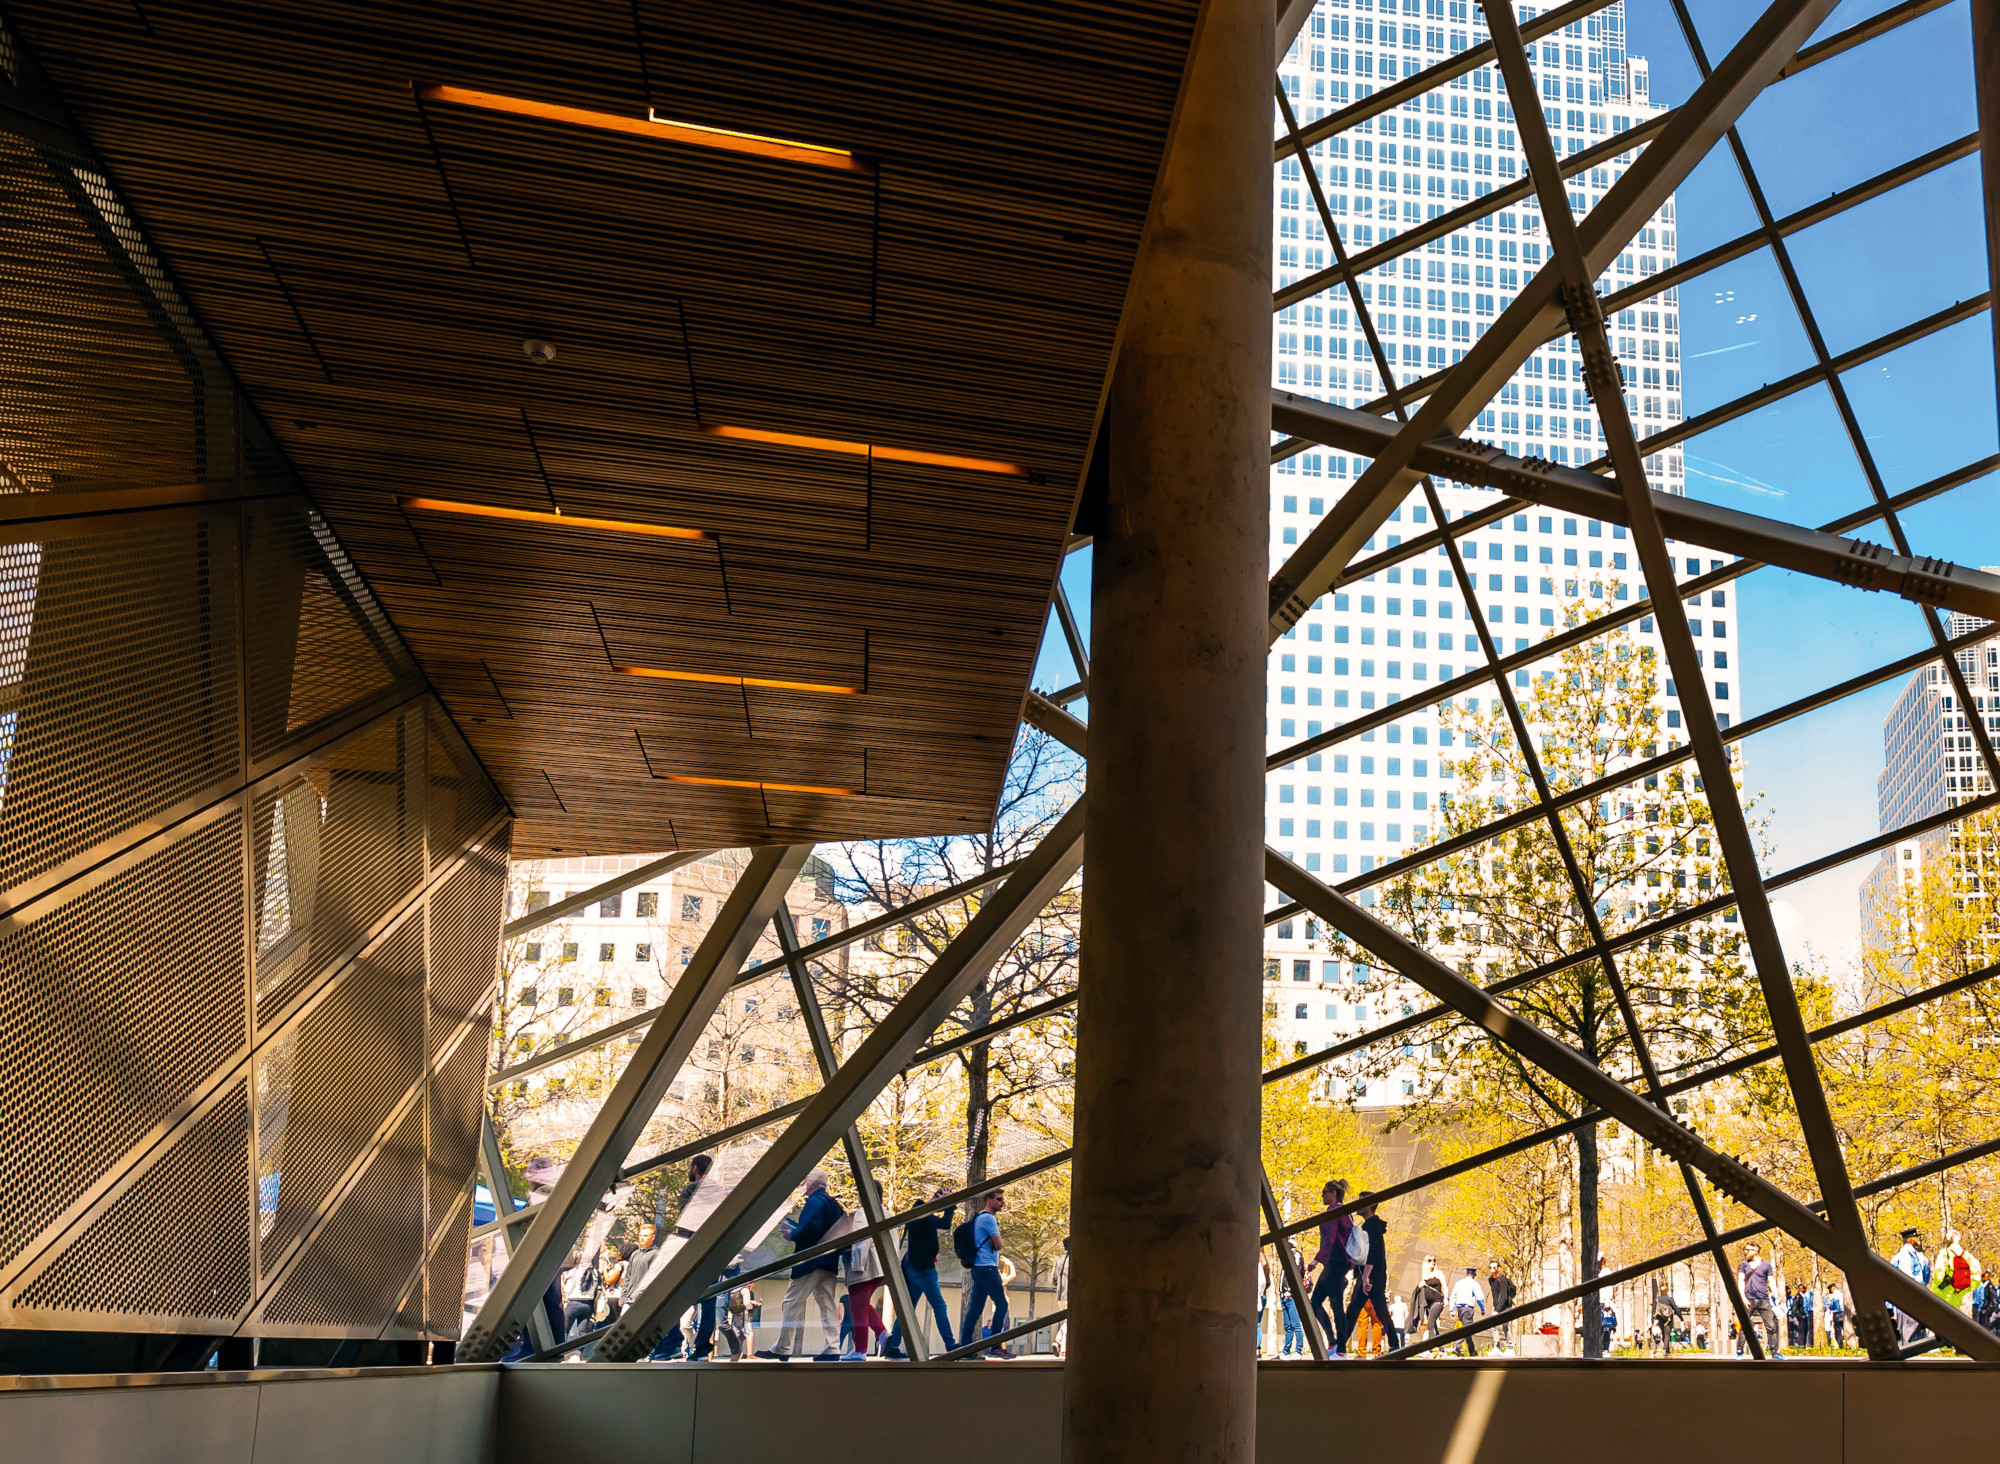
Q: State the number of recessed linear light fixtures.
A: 5